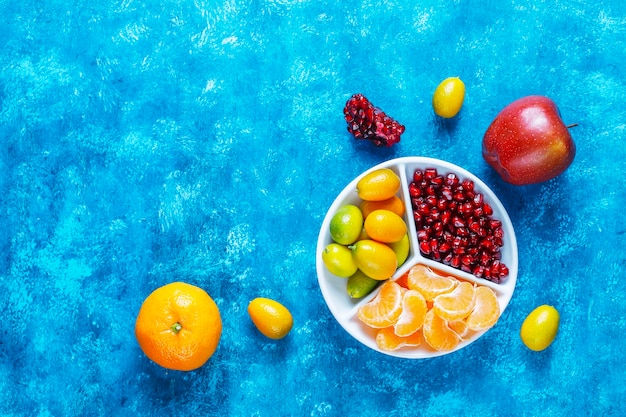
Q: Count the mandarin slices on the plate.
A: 8